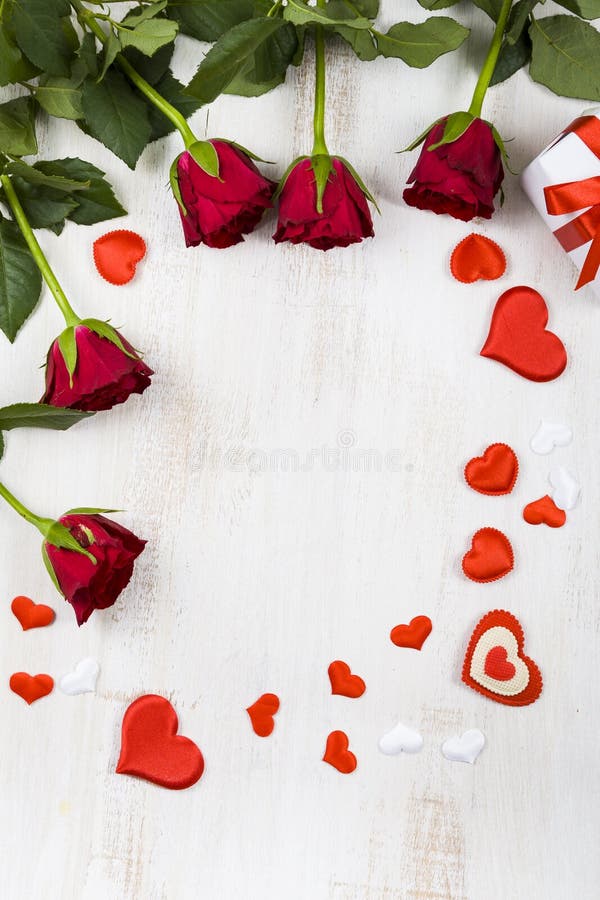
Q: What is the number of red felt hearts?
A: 14